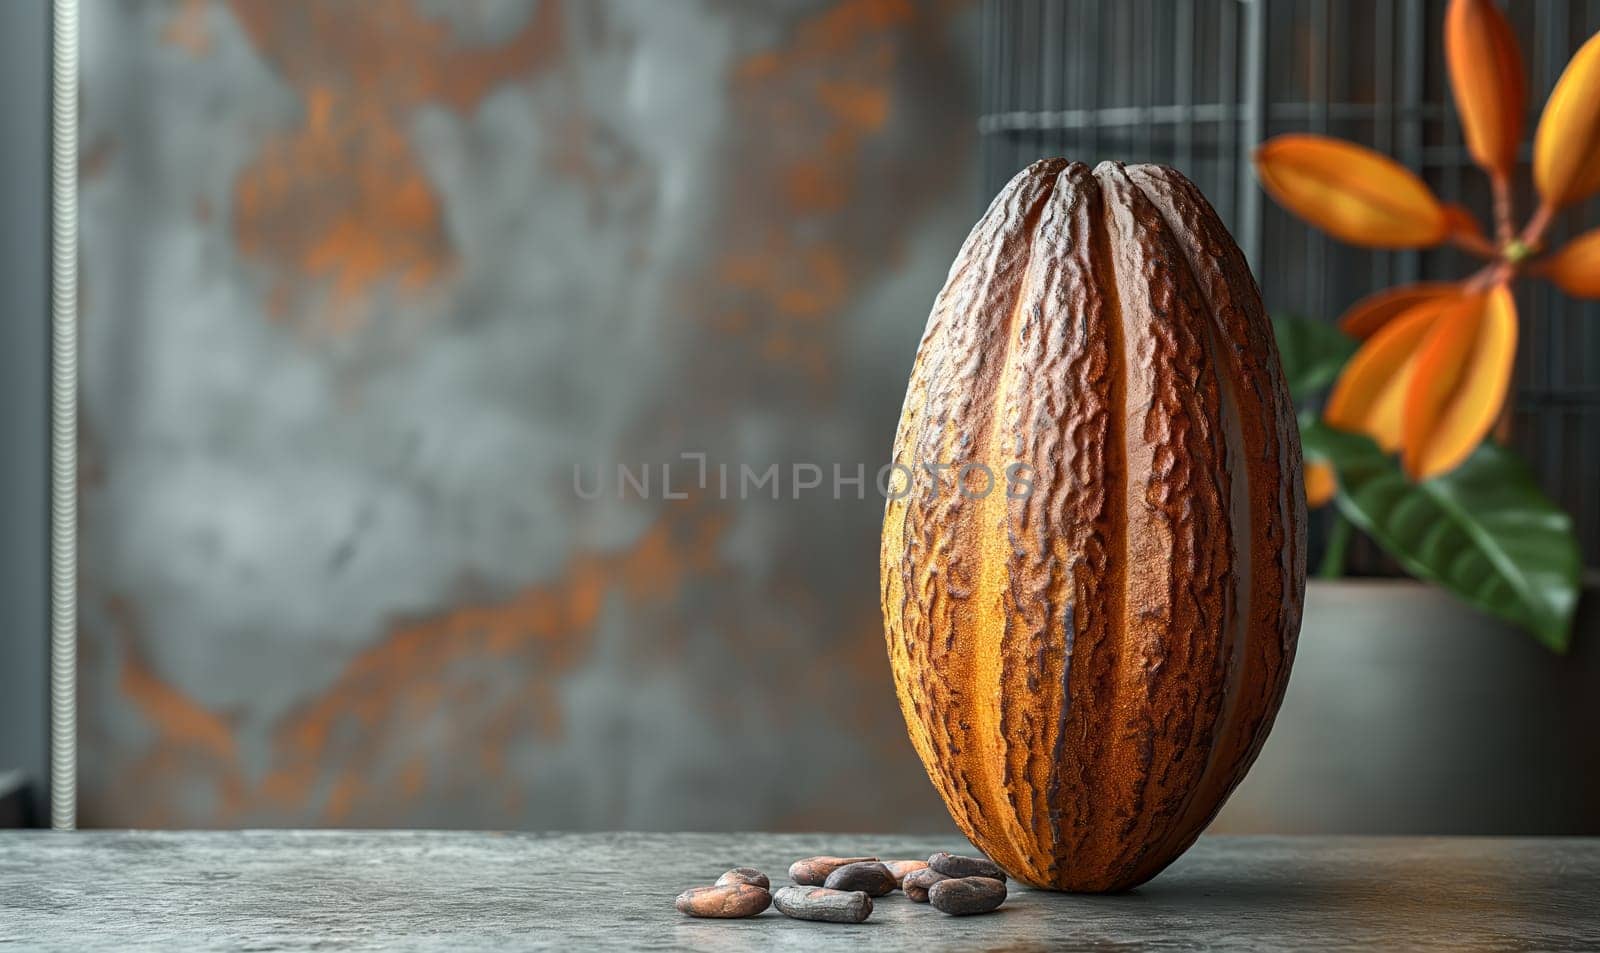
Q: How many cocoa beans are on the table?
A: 9